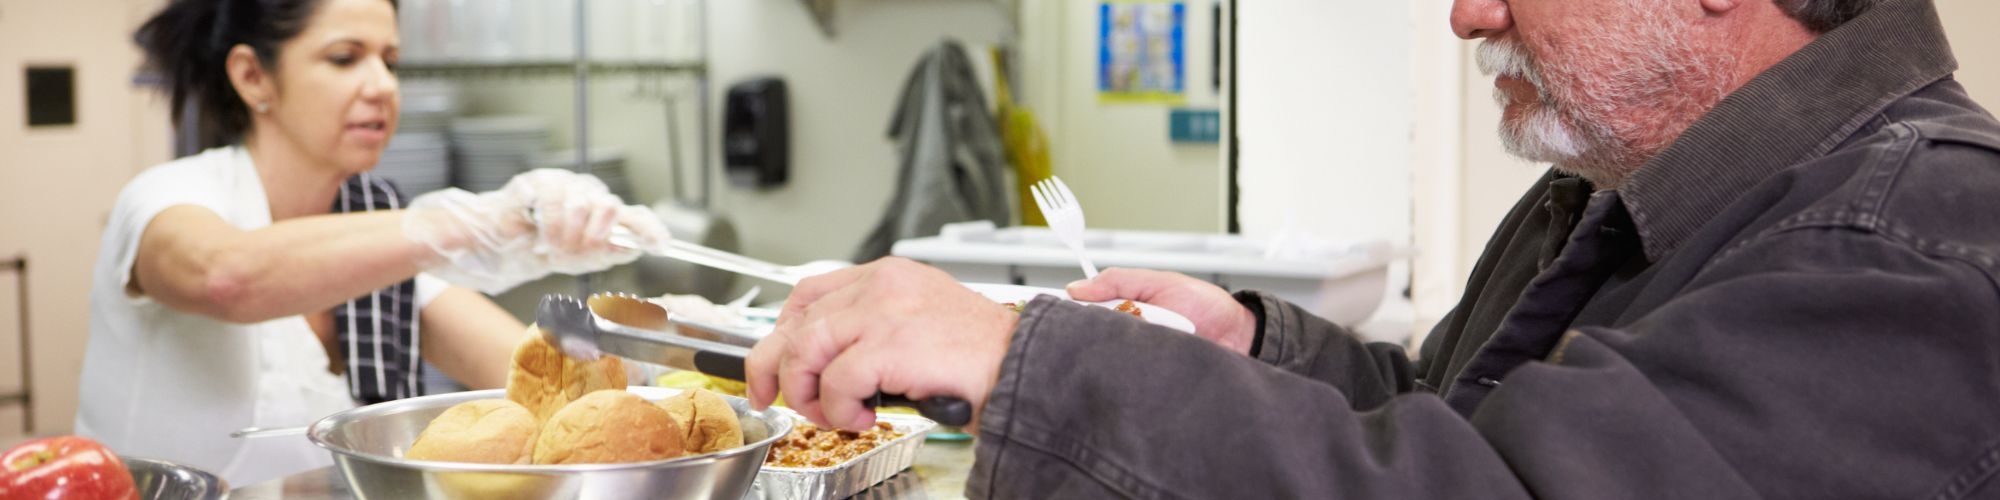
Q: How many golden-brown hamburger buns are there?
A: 4